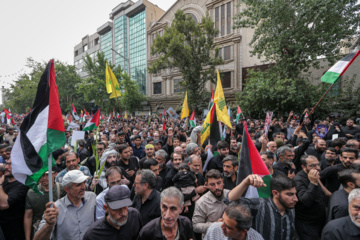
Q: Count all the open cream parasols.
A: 0